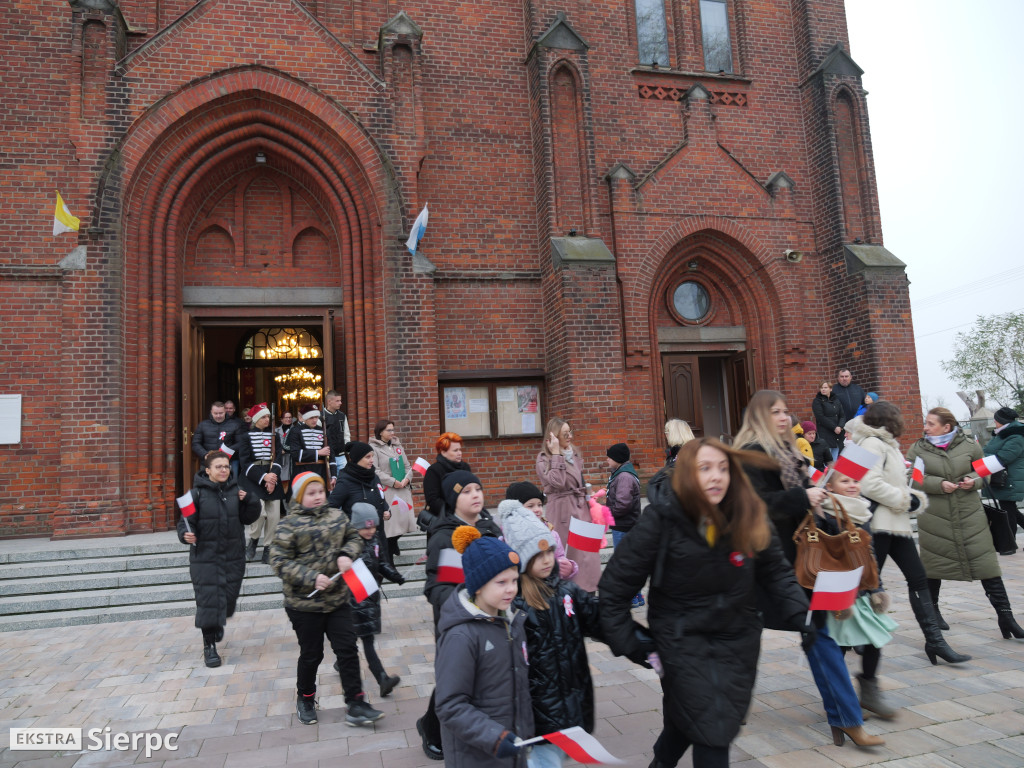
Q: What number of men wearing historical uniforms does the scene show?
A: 2